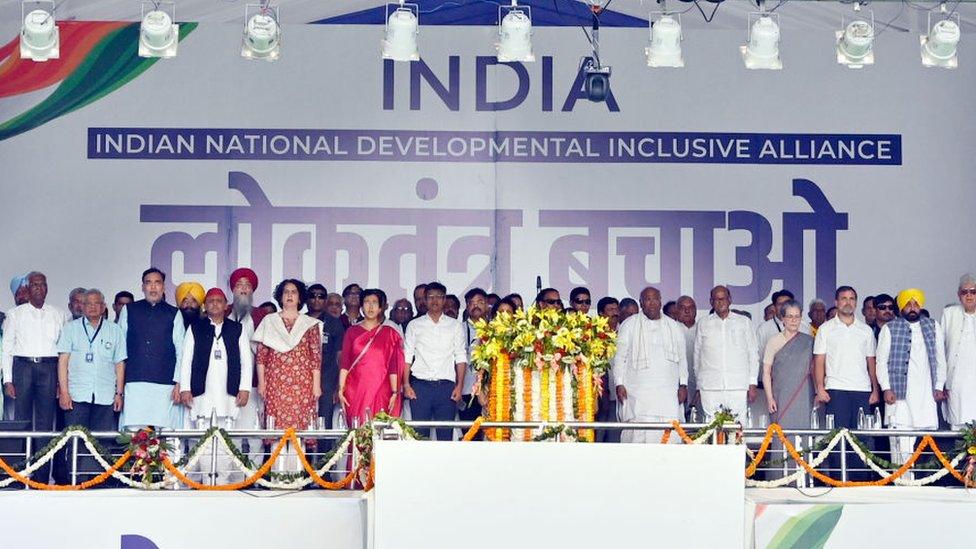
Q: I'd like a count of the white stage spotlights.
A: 9